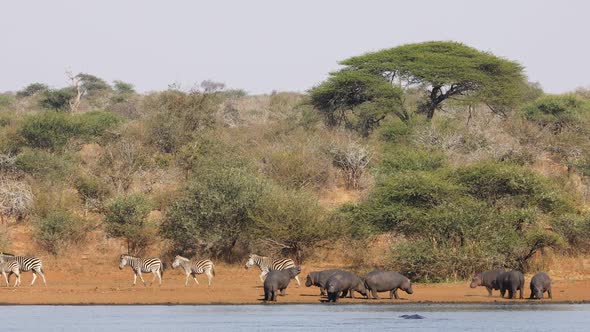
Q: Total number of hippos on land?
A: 7